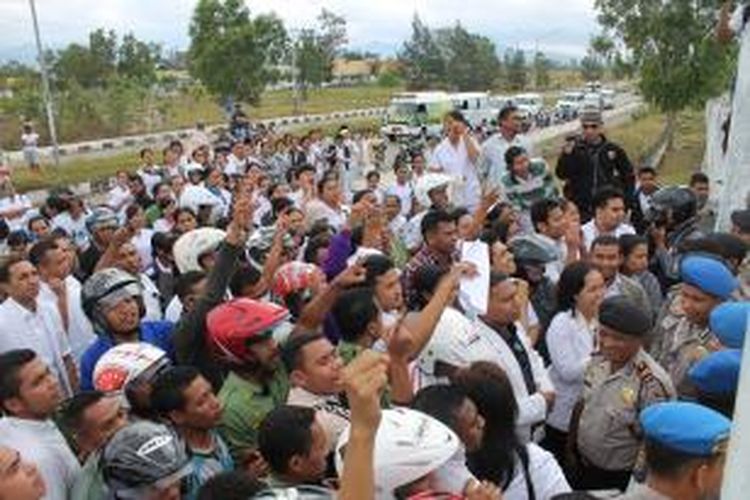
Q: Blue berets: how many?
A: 4